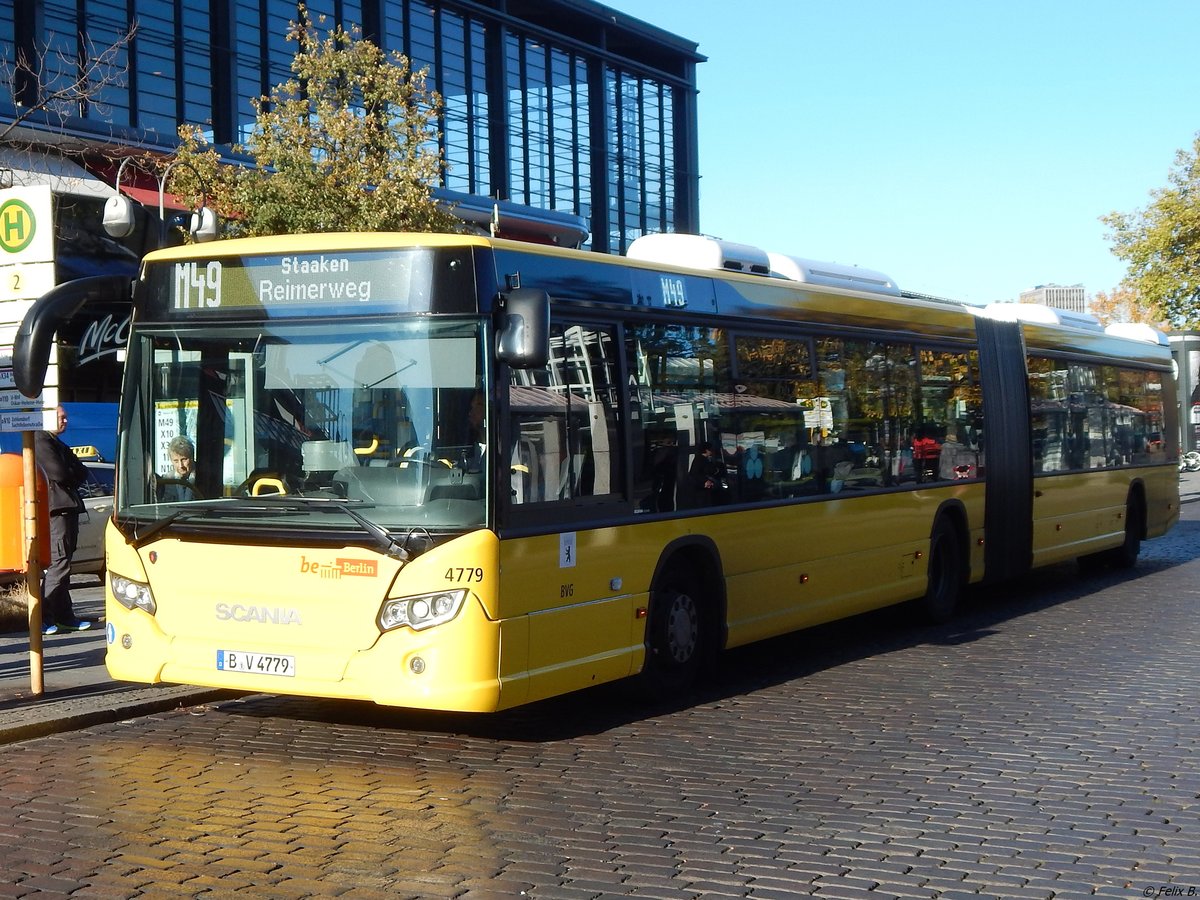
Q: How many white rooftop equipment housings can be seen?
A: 4